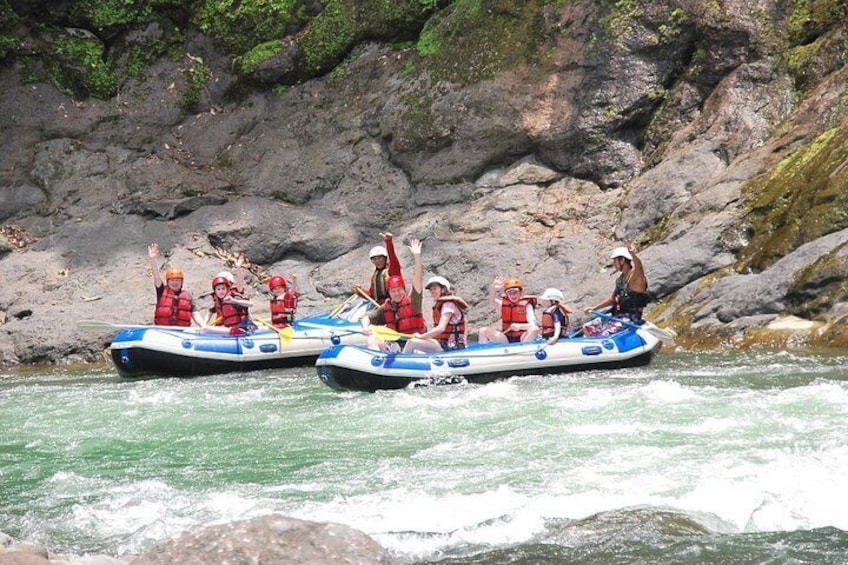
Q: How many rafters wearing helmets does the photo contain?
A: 10